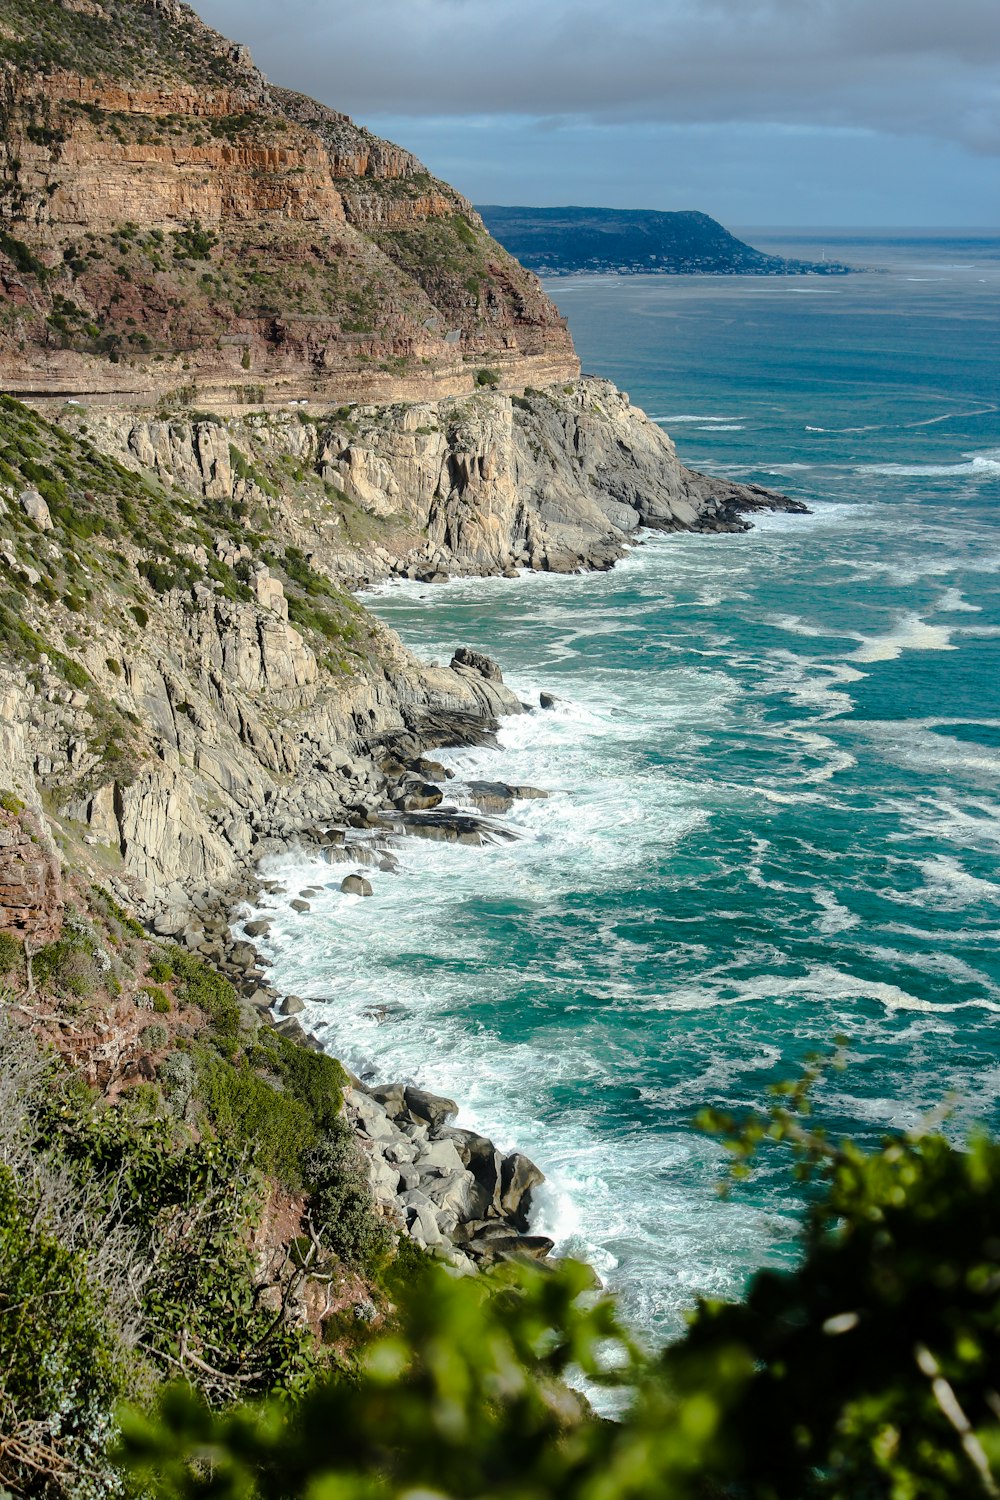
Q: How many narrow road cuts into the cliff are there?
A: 1